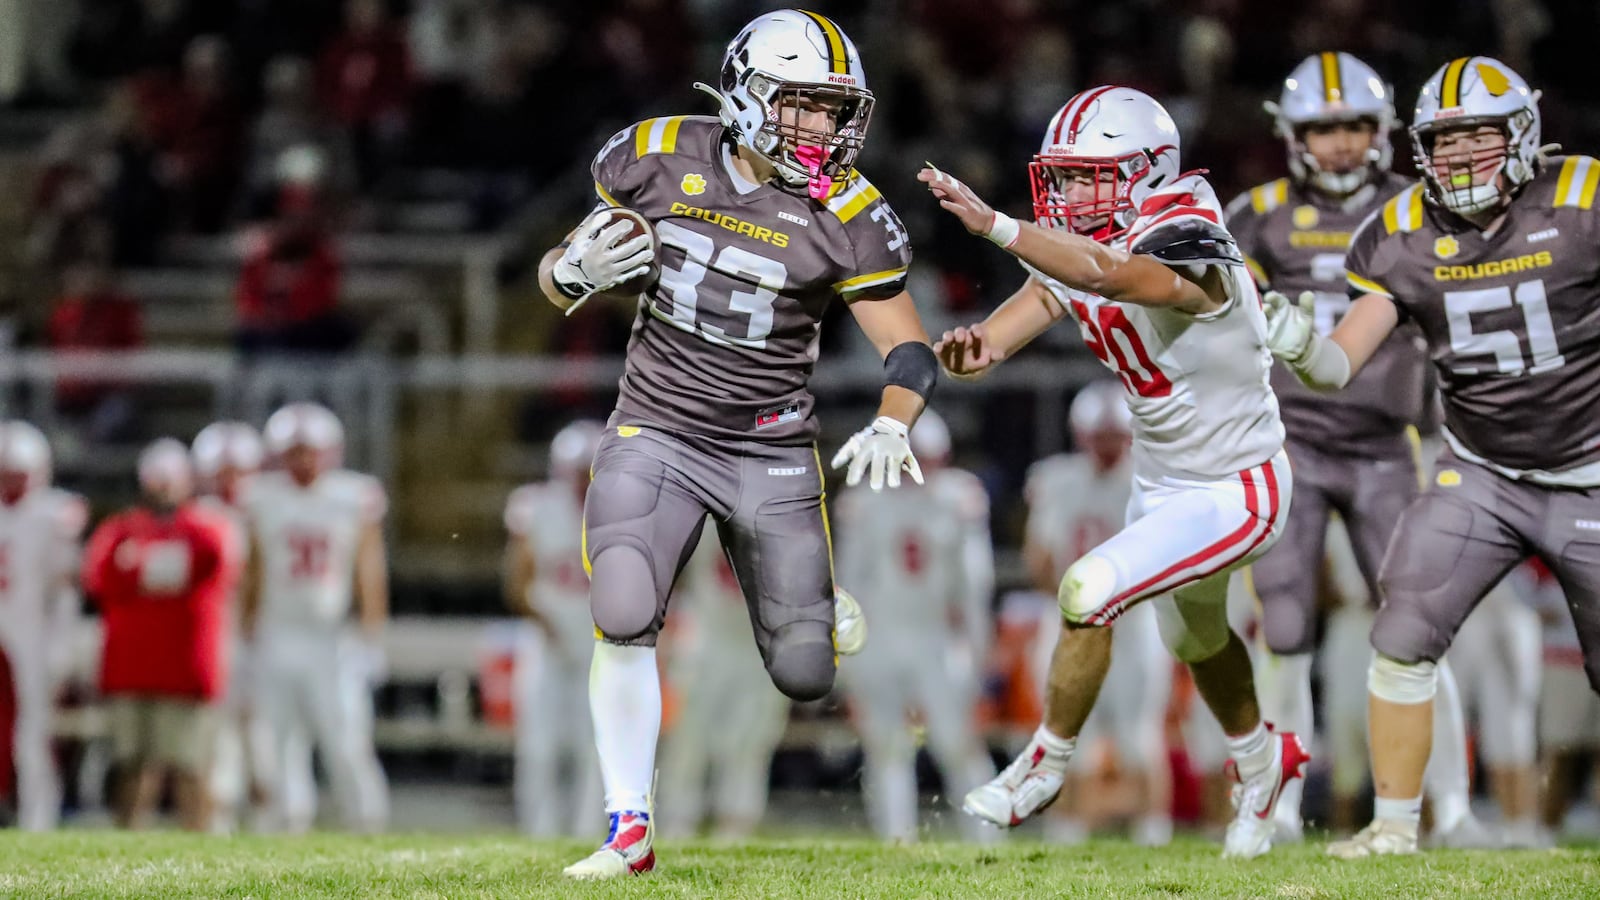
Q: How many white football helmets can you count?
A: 10